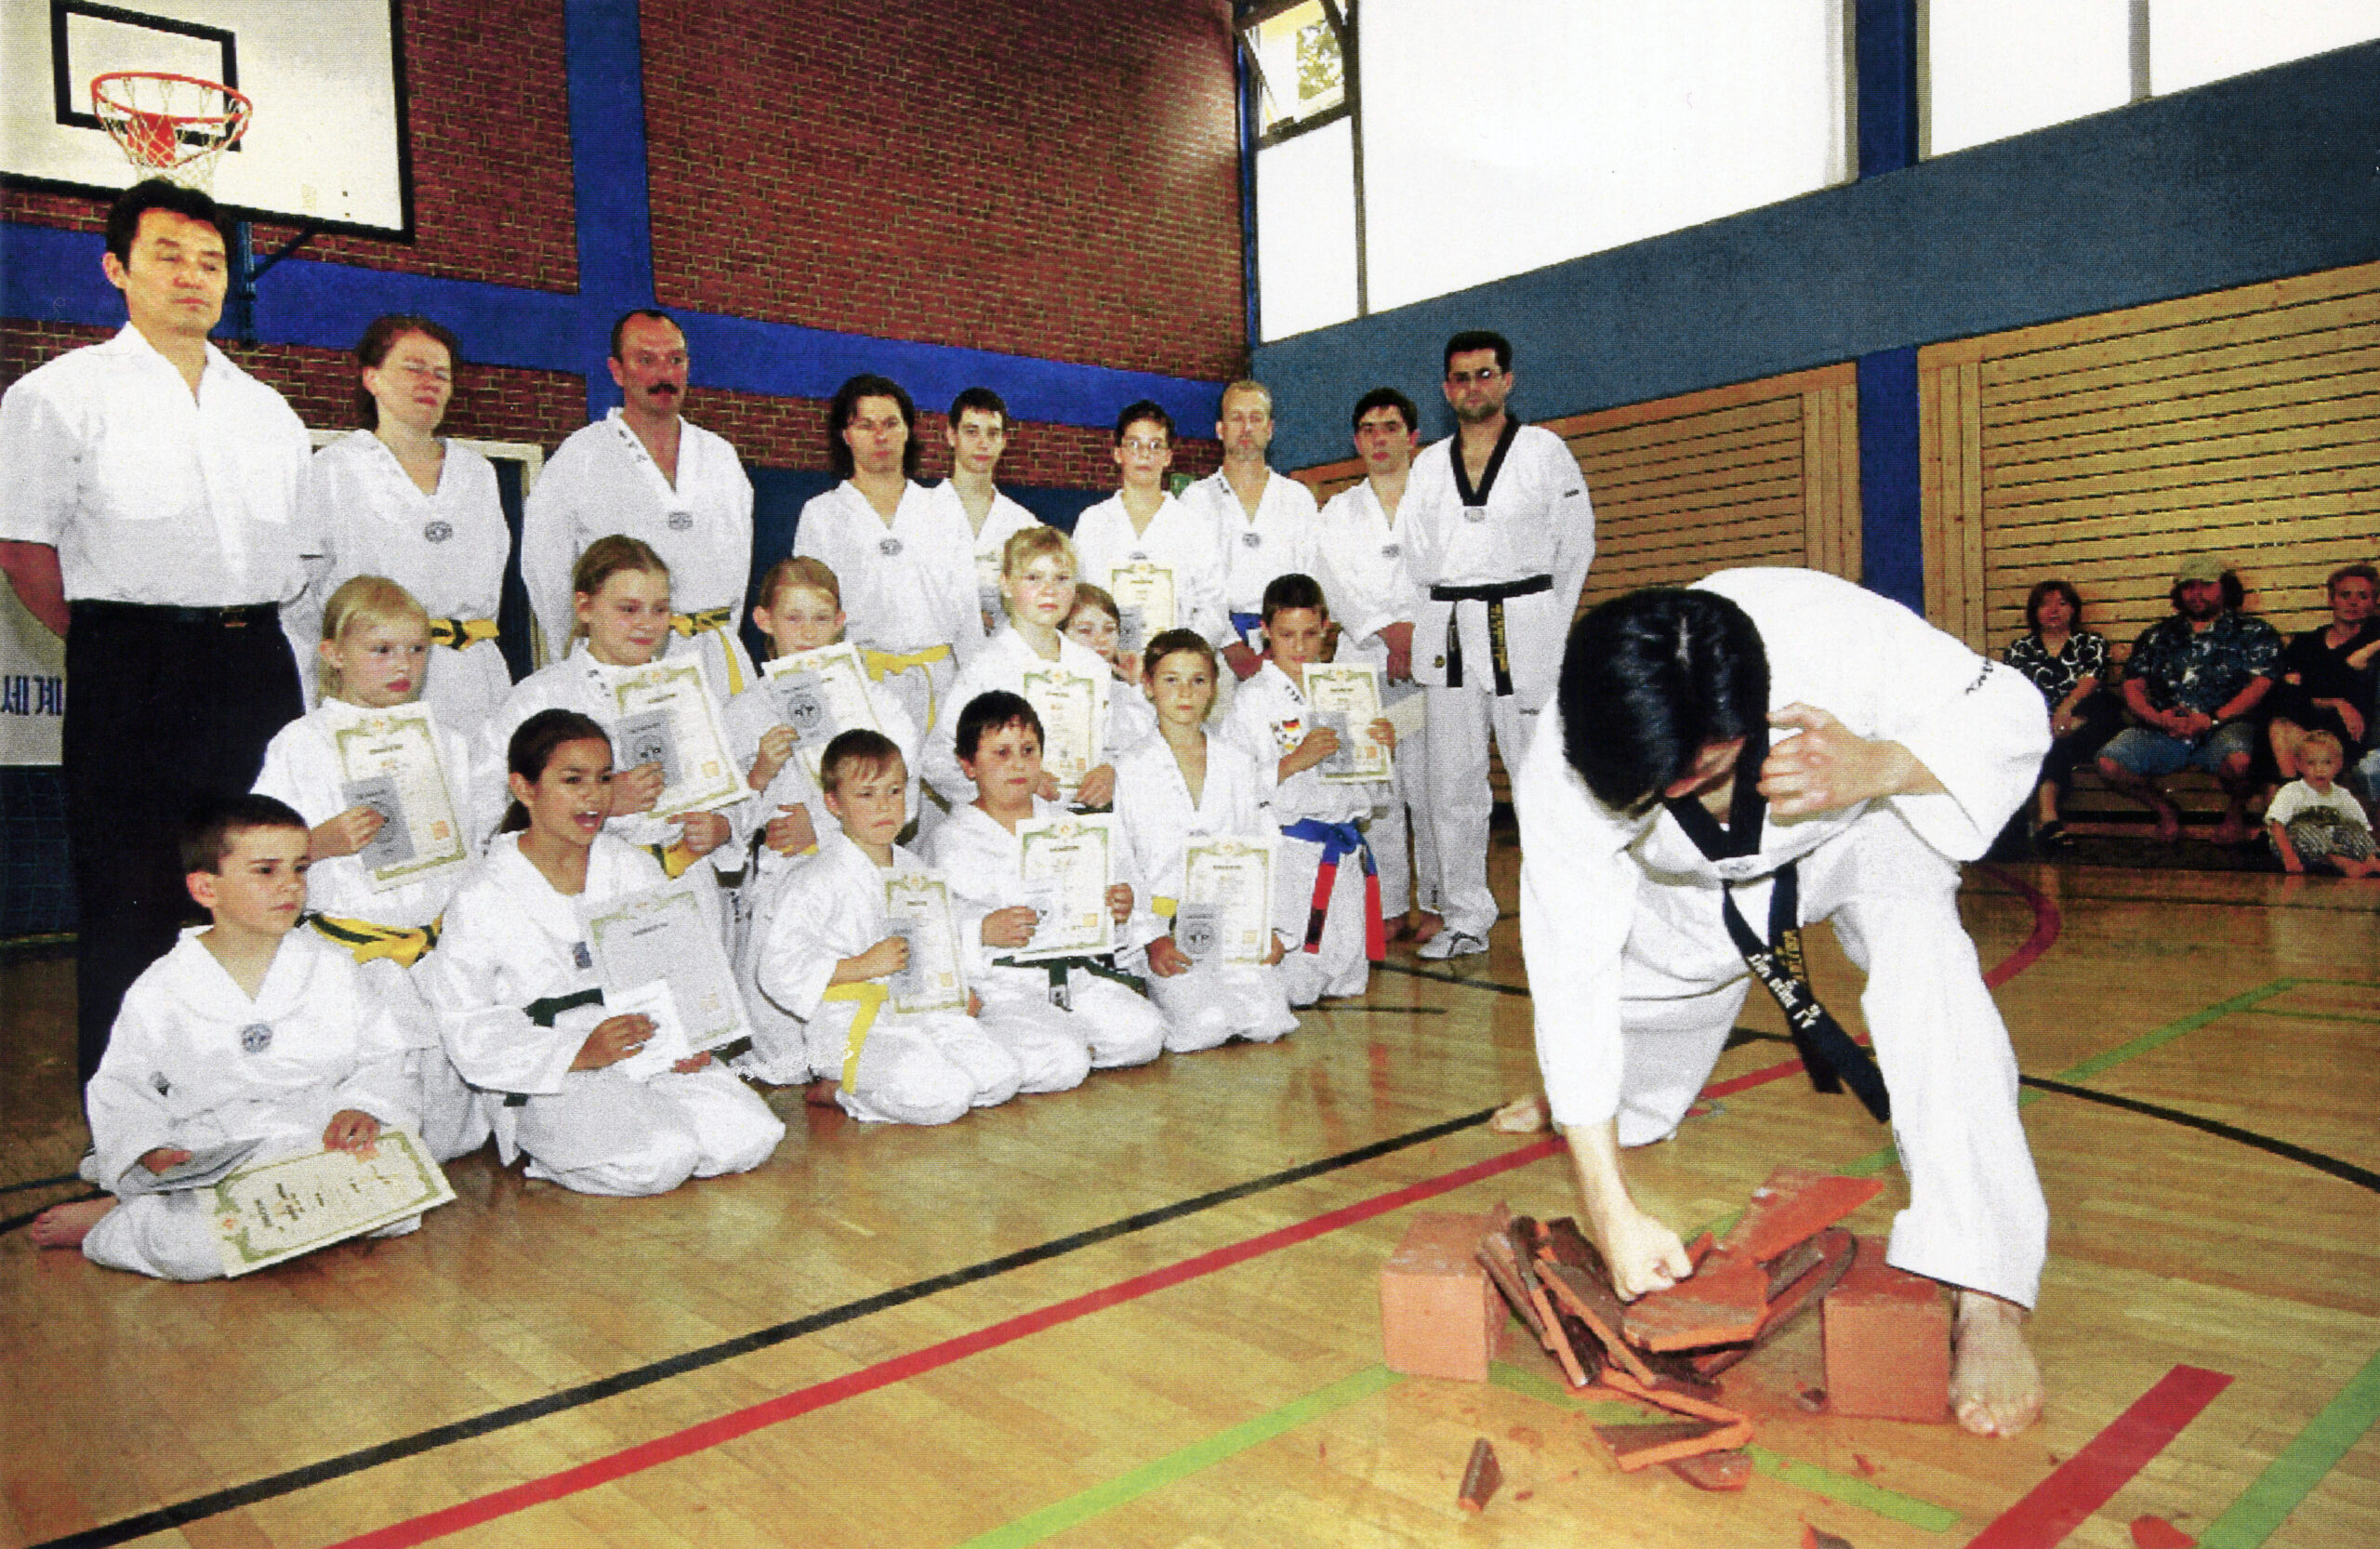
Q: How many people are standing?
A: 9